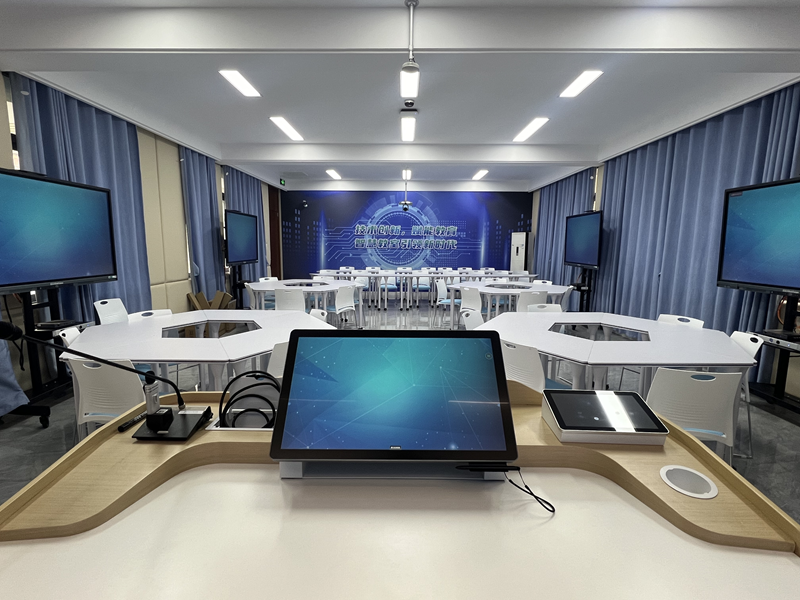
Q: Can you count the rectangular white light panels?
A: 9